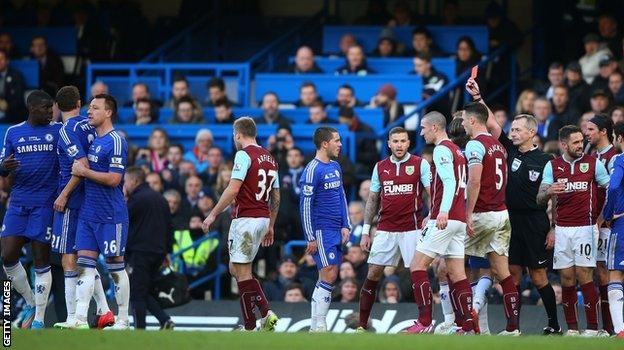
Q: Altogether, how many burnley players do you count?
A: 6